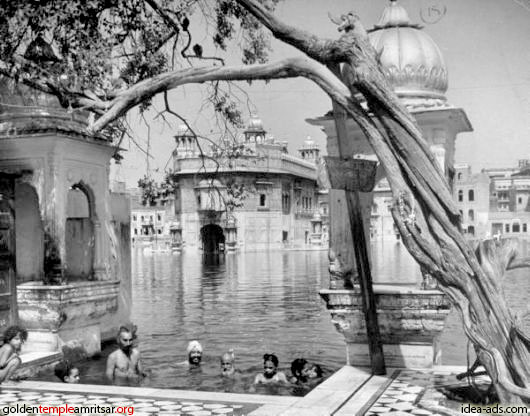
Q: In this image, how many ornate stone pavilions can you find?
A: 2